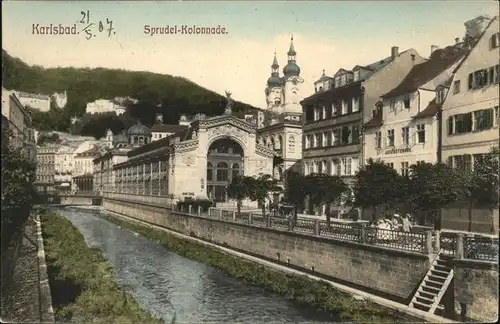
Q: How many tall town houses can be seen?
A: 3